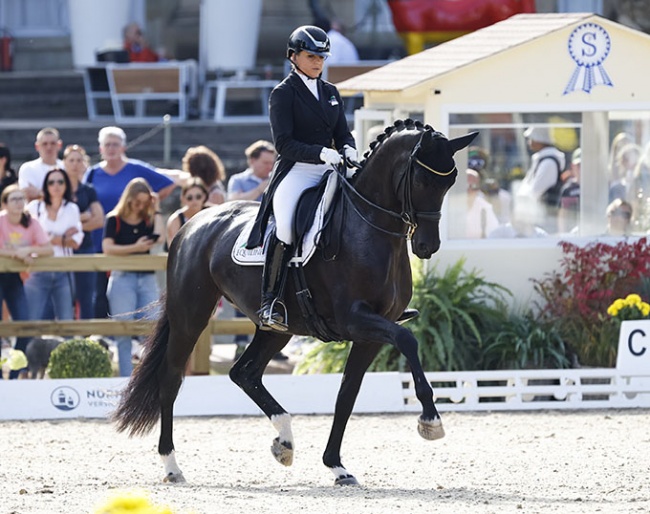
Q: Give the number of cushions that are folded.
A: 0